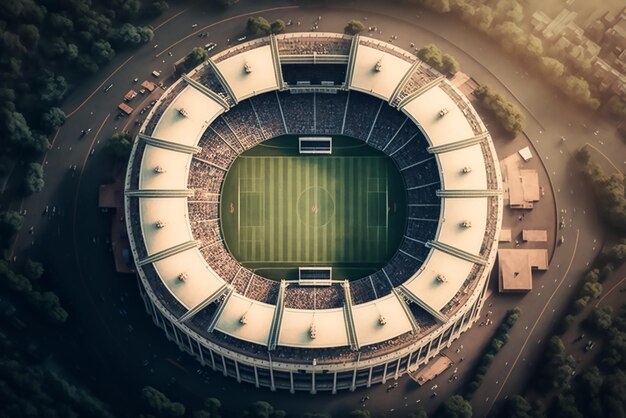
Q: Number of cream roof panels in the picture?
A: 13